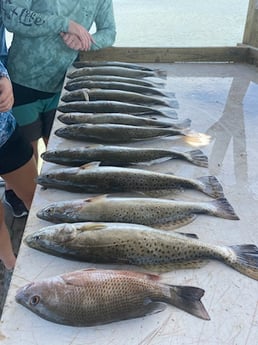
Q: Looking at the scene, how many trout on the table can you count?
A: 12